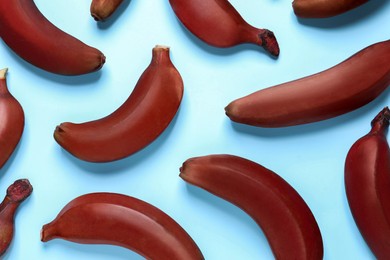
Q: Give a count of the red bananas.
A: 11